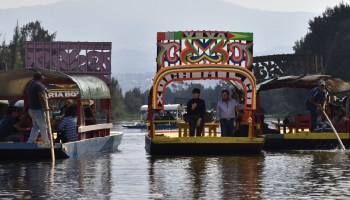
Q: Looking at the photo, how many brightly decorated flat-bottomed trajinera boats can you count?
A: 3